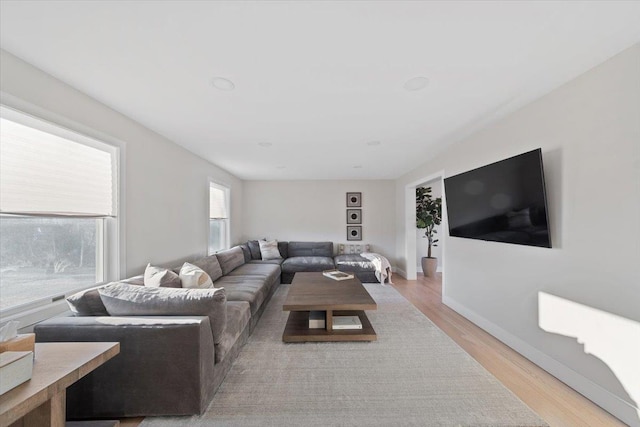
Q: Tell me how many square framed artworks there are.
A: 3